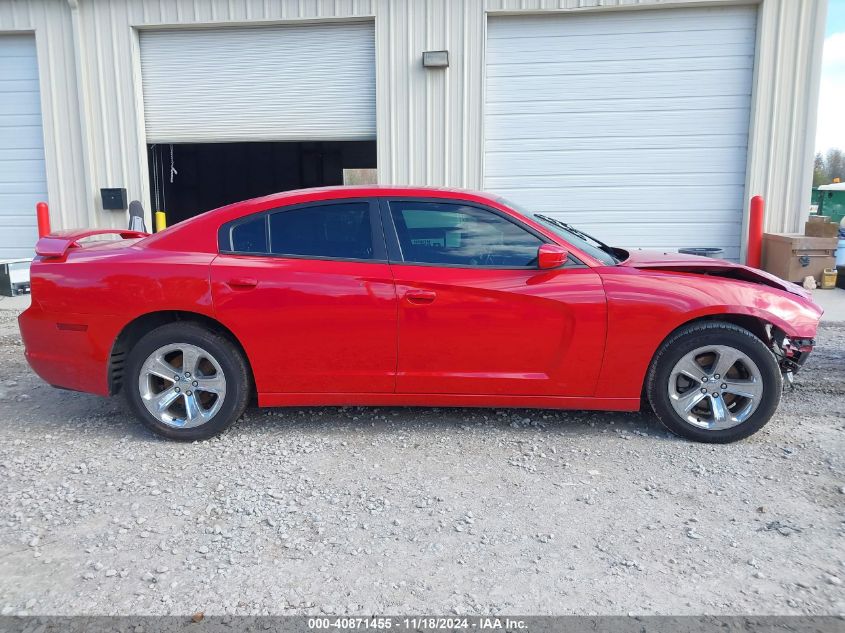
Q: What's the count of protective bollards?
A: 3